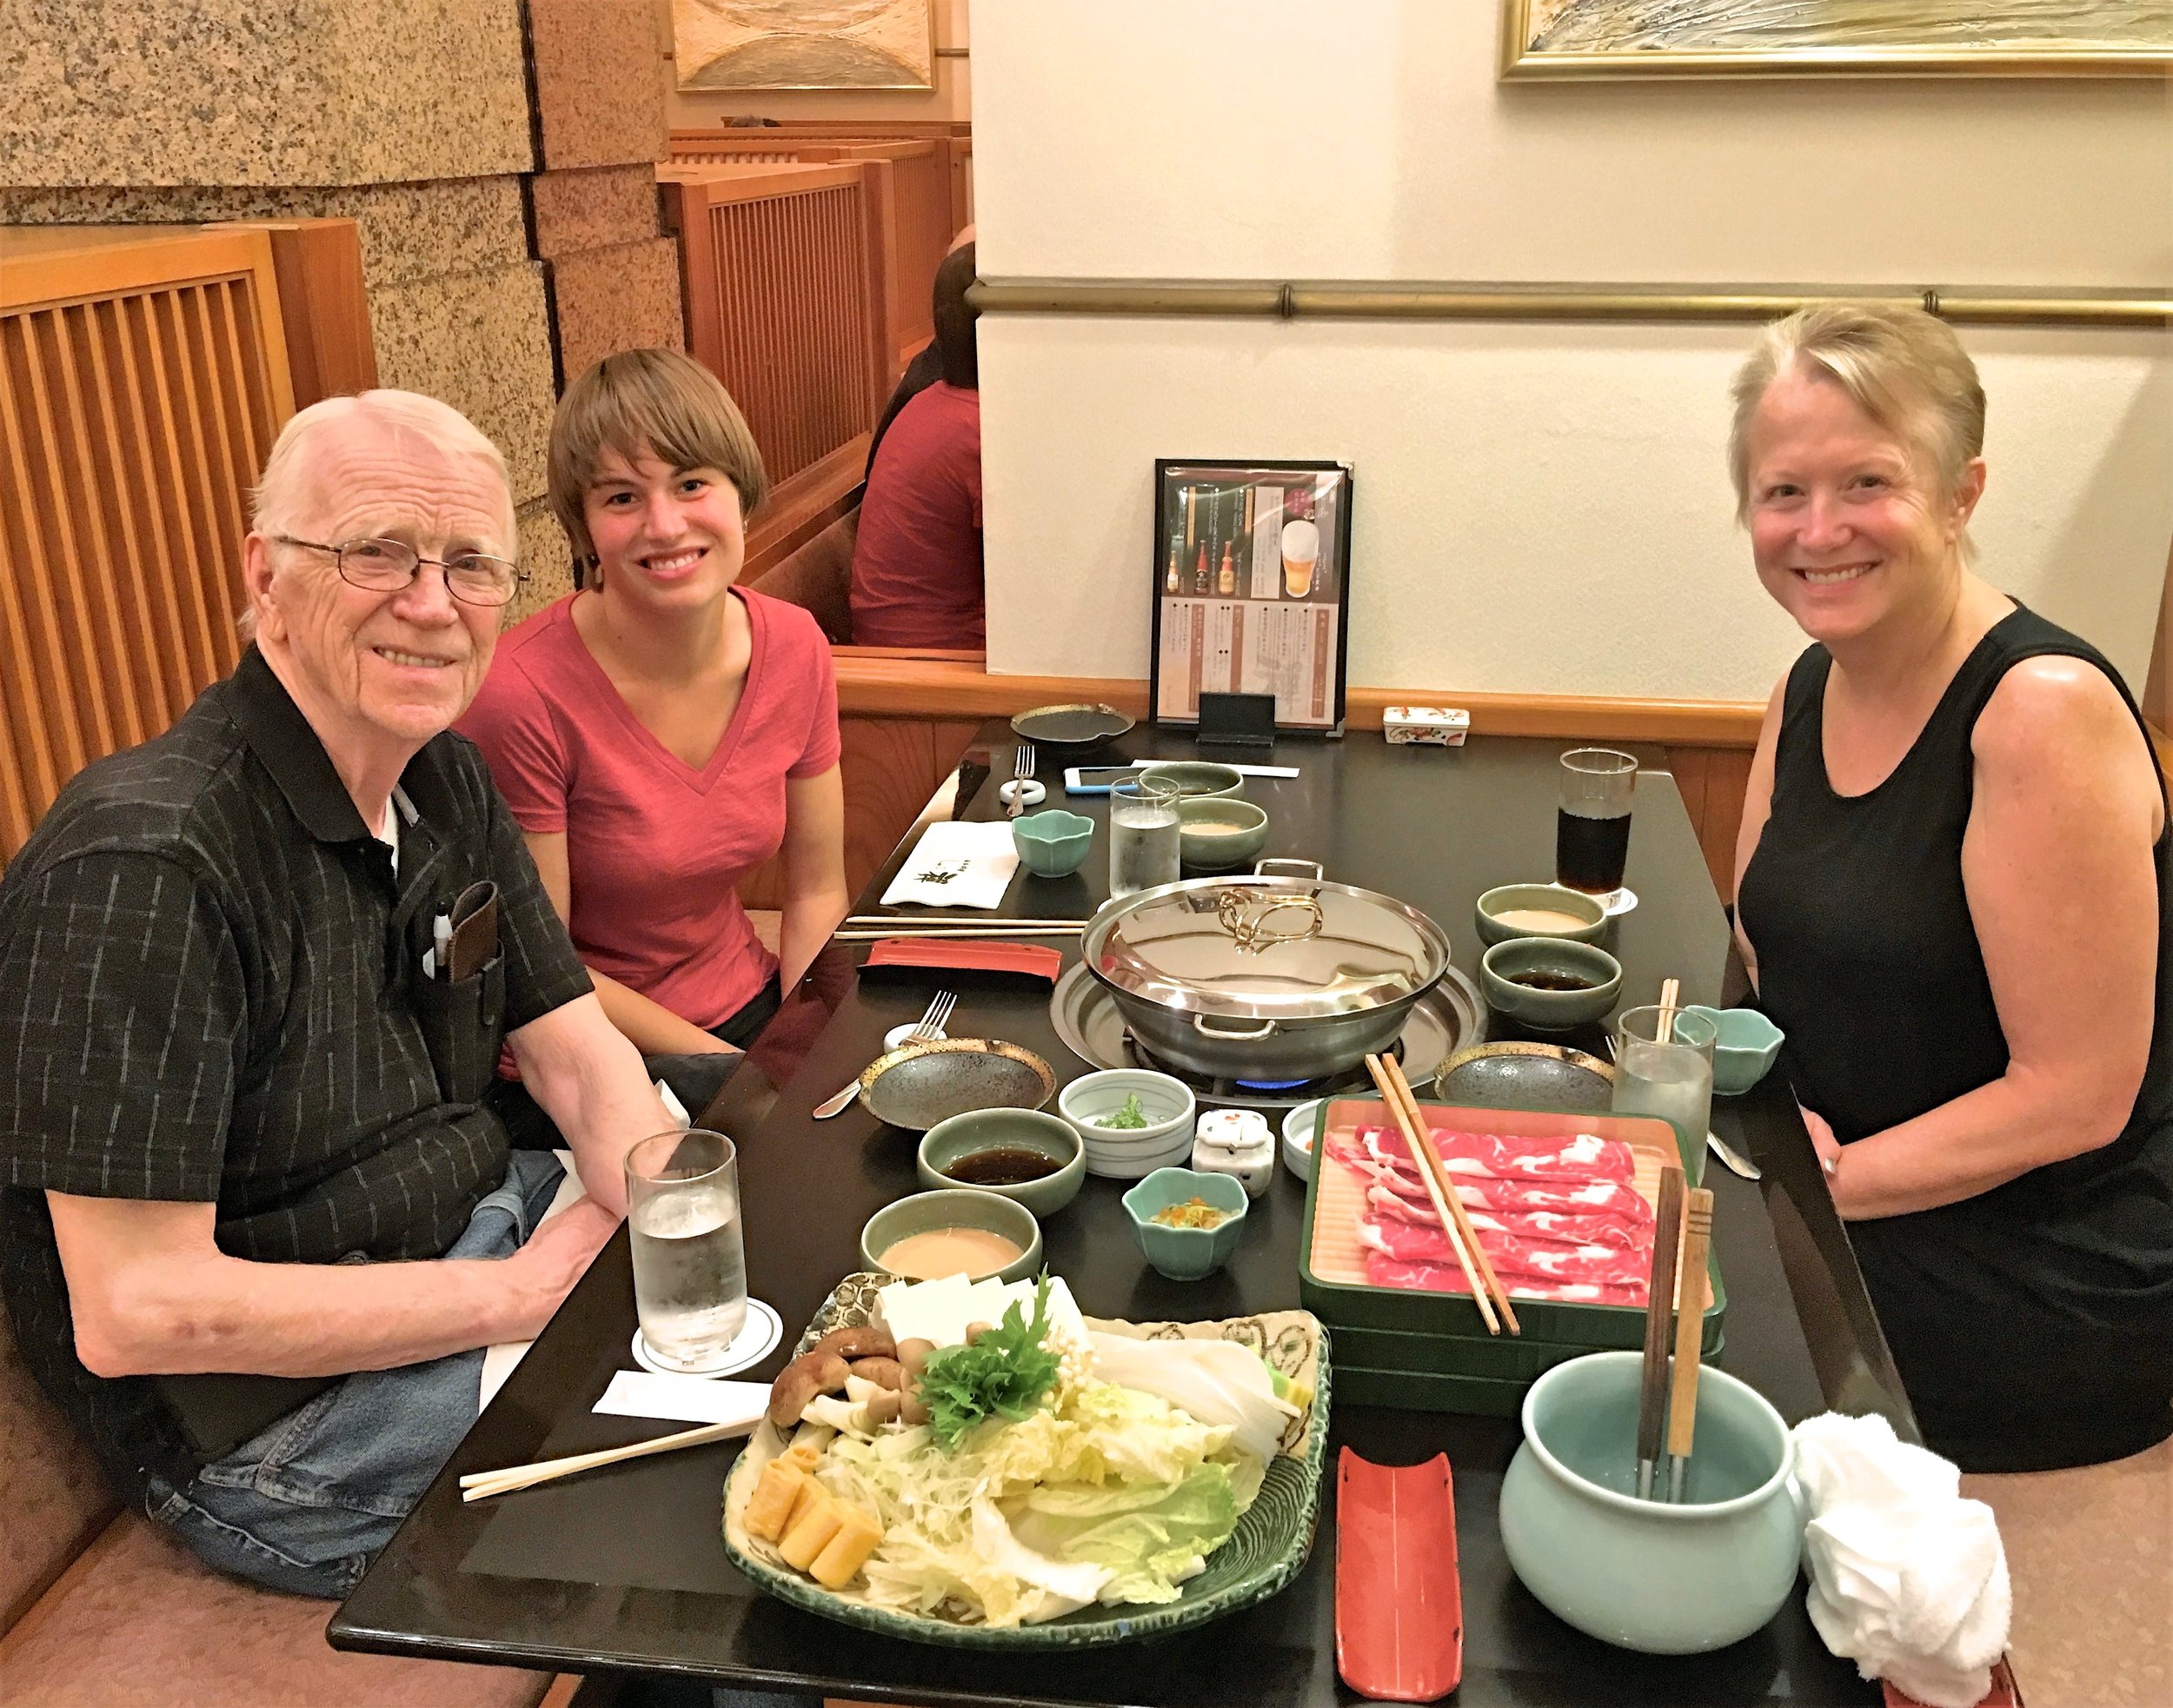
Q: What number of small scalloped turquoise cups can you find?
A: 3